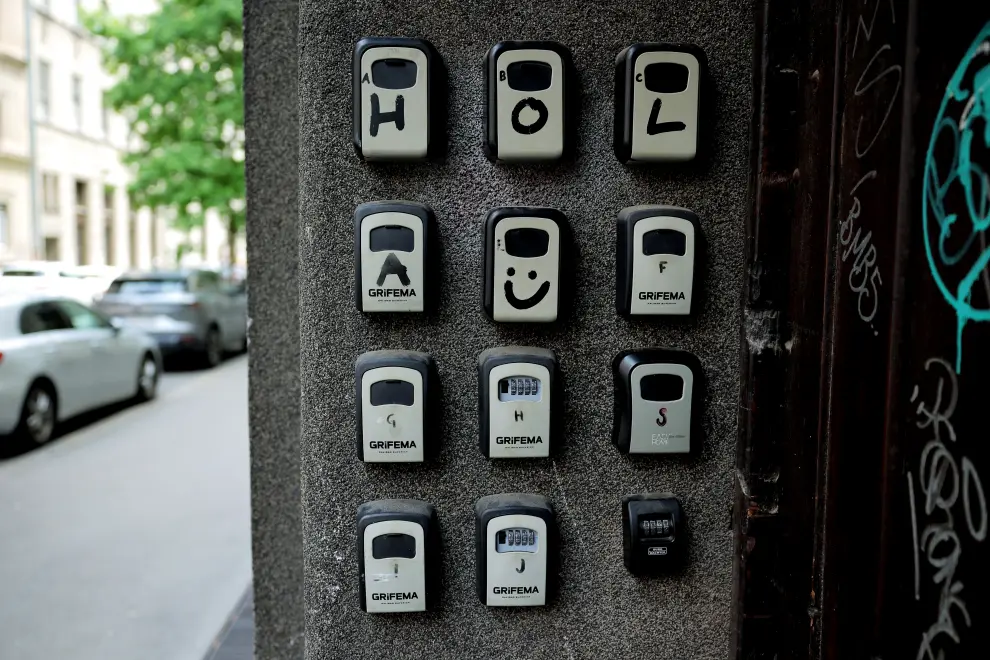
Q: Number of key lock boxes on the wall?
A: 12